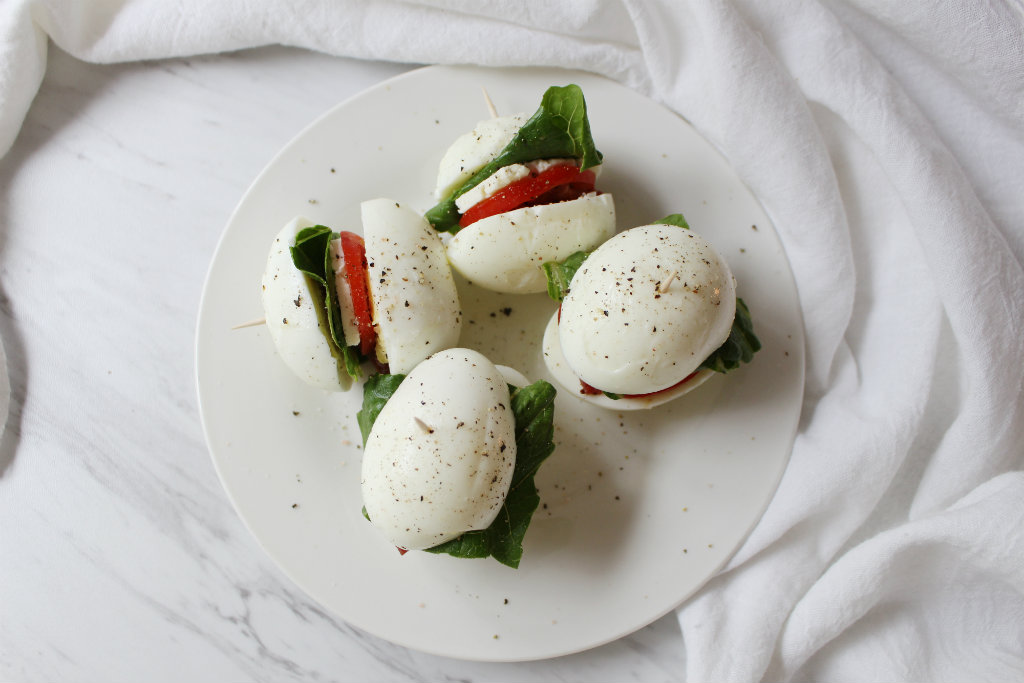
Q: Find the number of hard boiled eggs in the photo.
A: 4